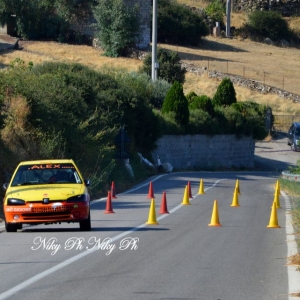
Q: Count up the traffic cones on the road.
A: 14